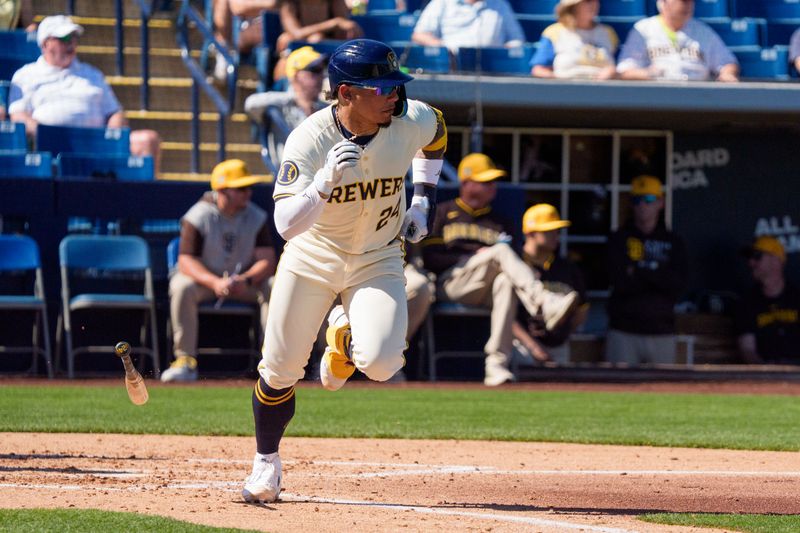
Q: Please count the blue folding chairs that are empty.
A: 2